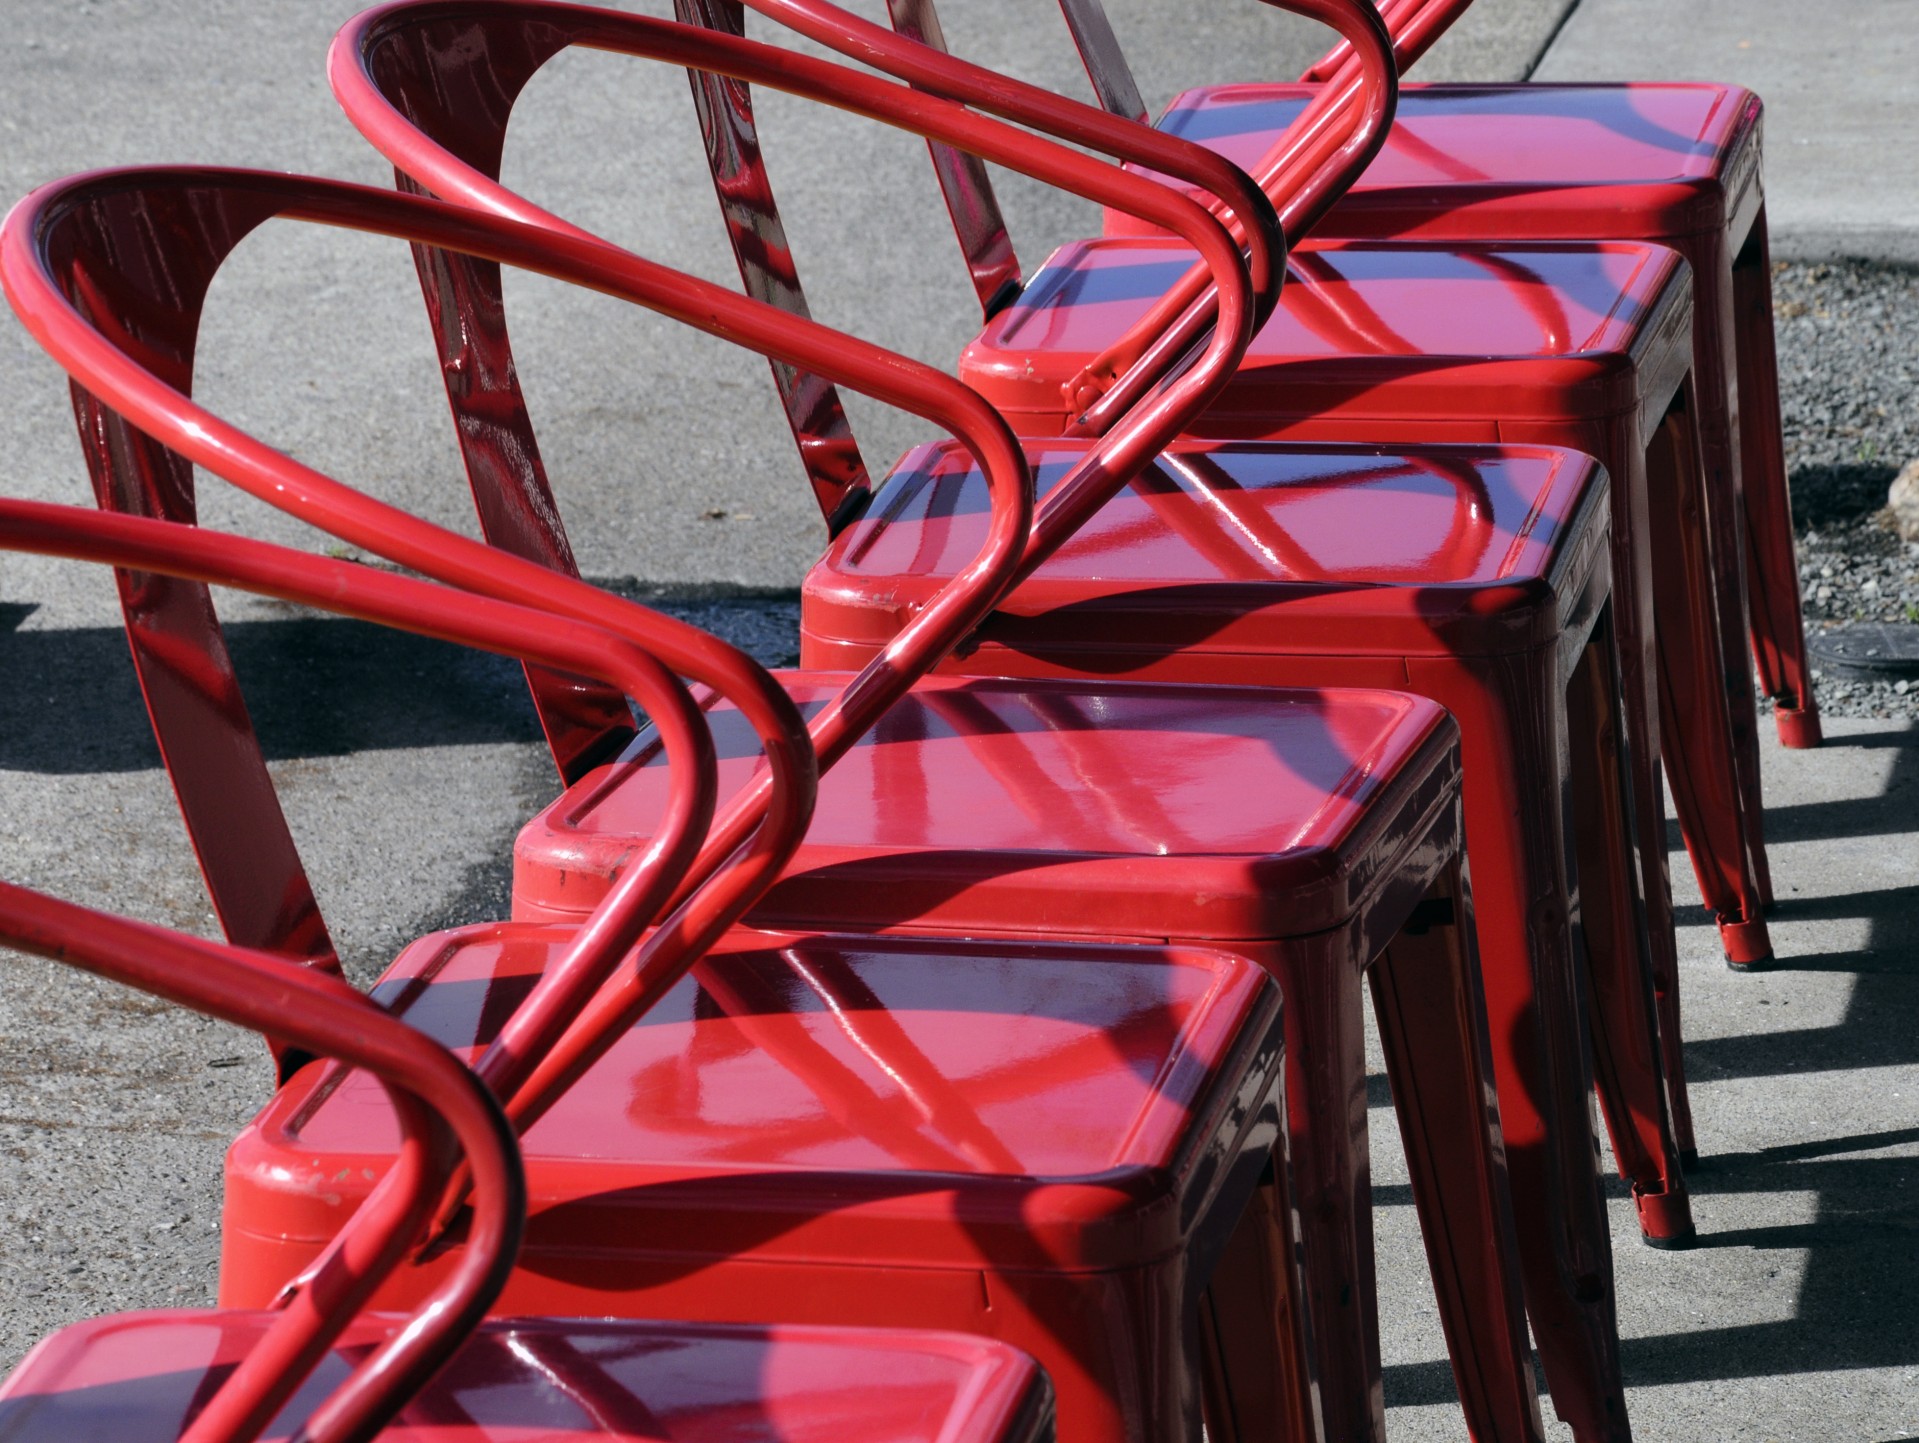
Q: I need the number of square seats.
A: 6